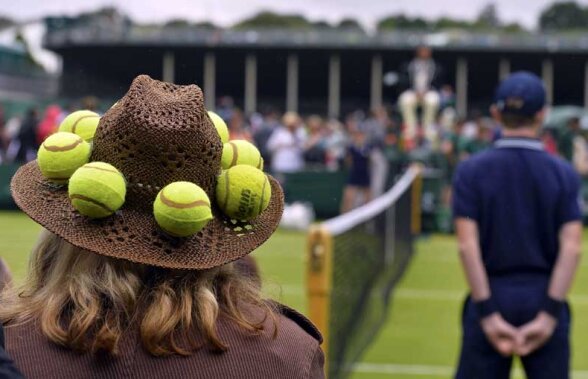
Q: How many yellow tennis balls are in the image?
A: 7